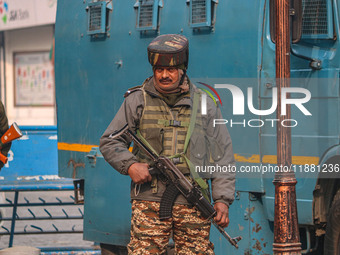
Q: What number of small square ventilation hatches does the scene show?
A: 3